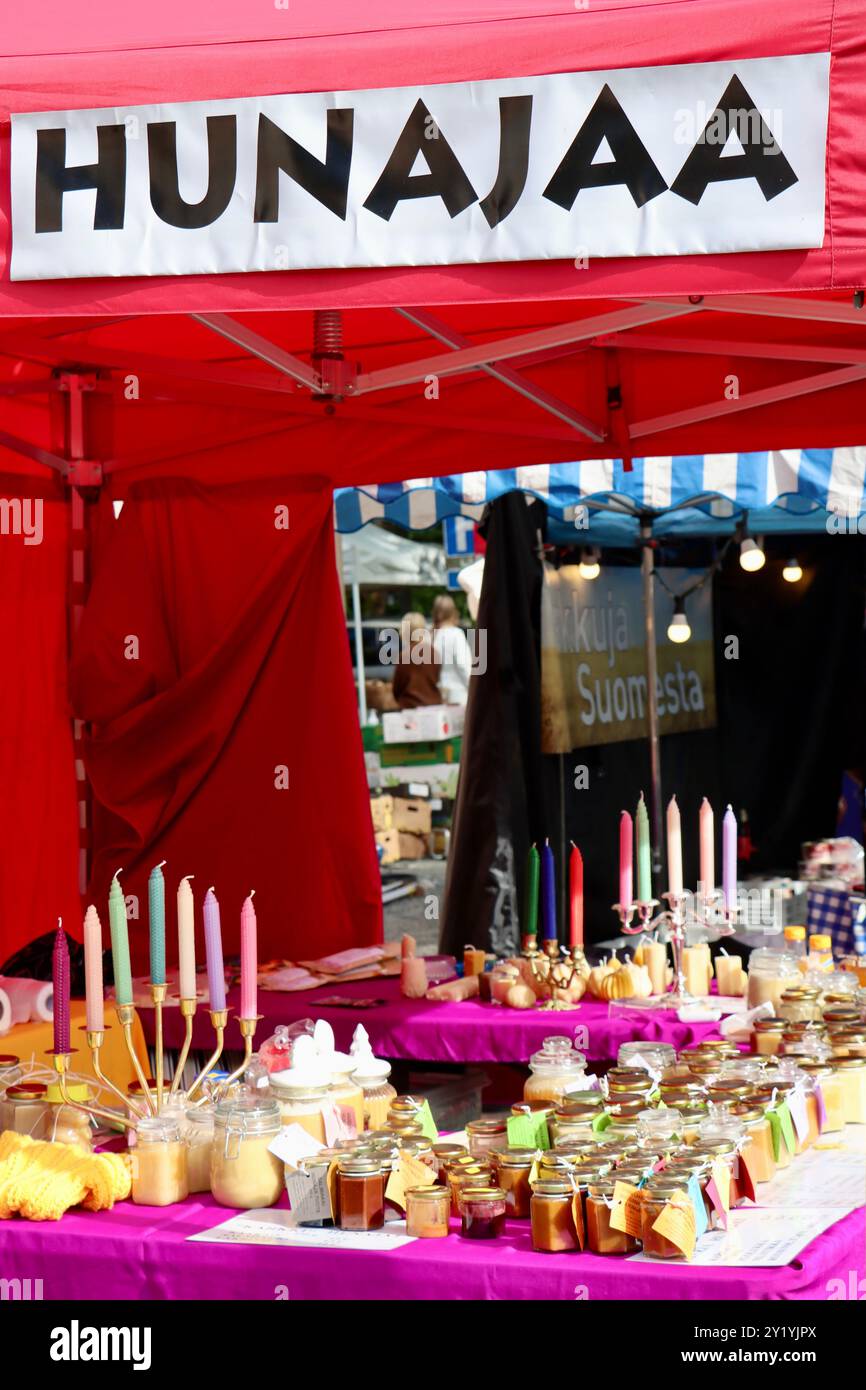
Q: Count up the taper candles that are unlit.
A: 15